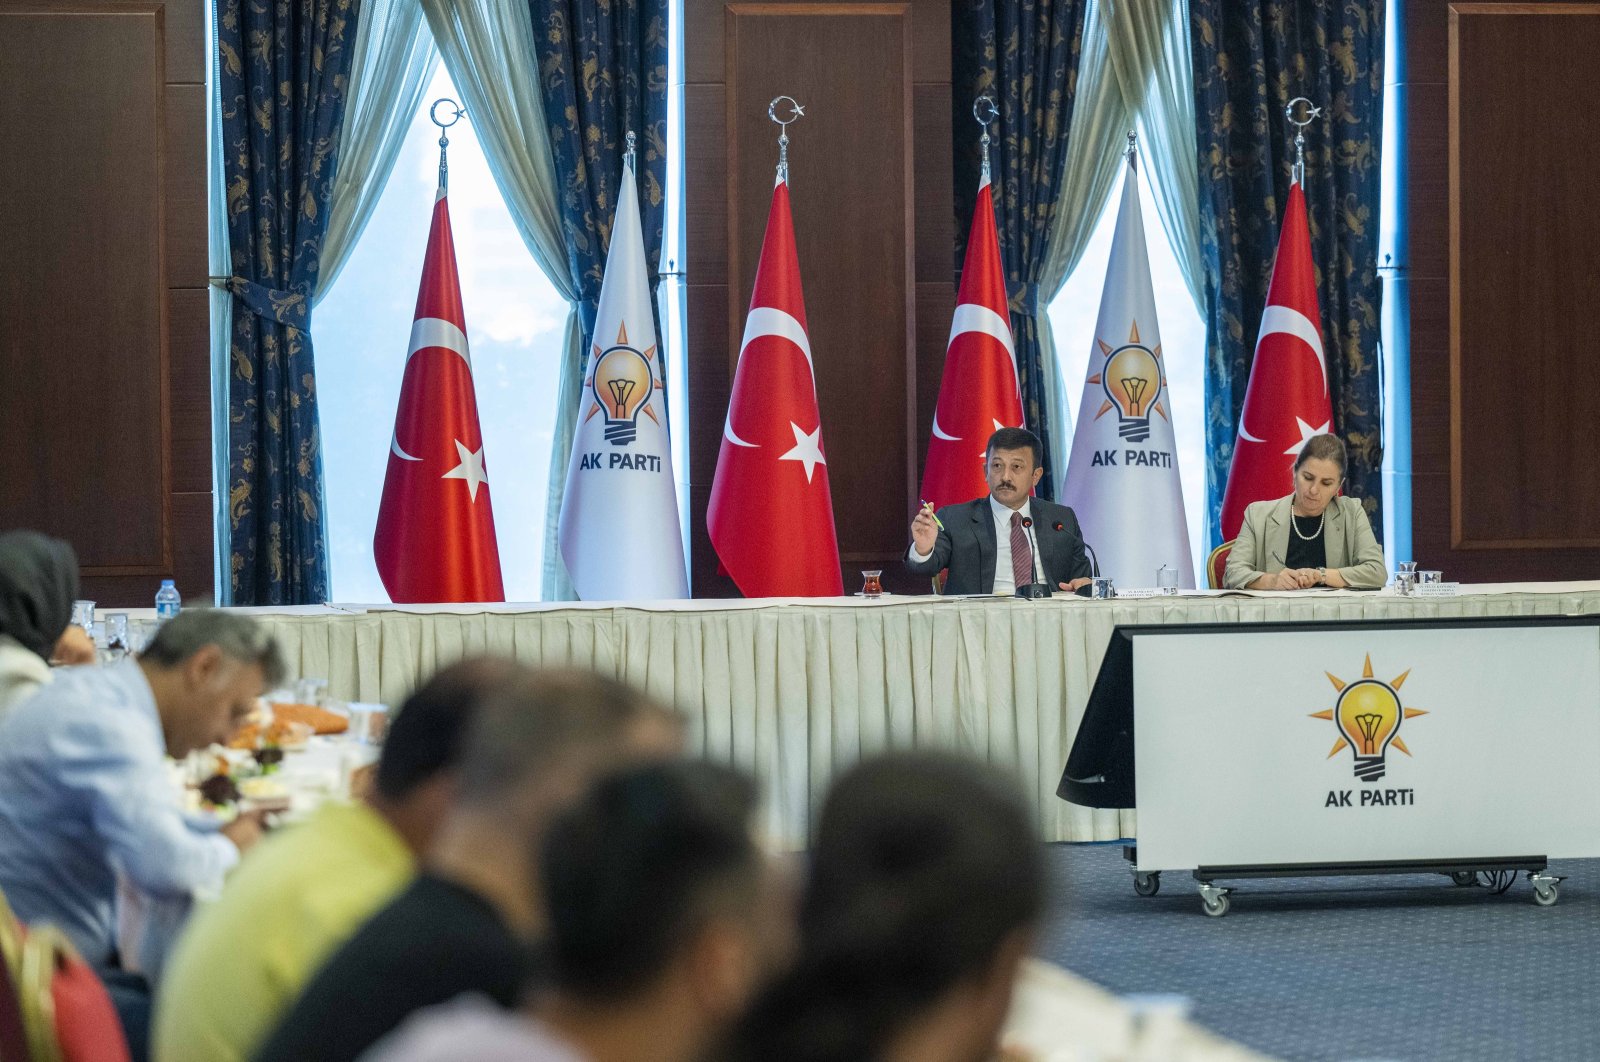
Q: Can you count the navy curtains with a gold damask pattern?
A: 4